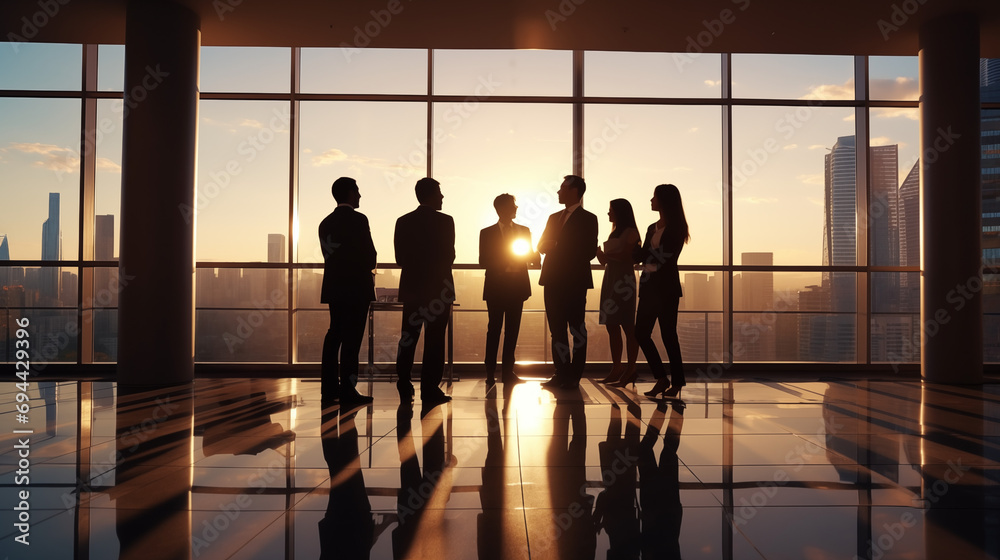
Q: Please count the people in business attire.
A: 6